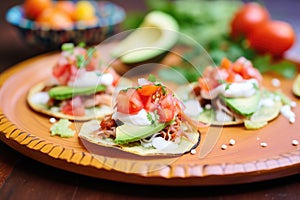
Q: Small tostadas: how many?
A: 3